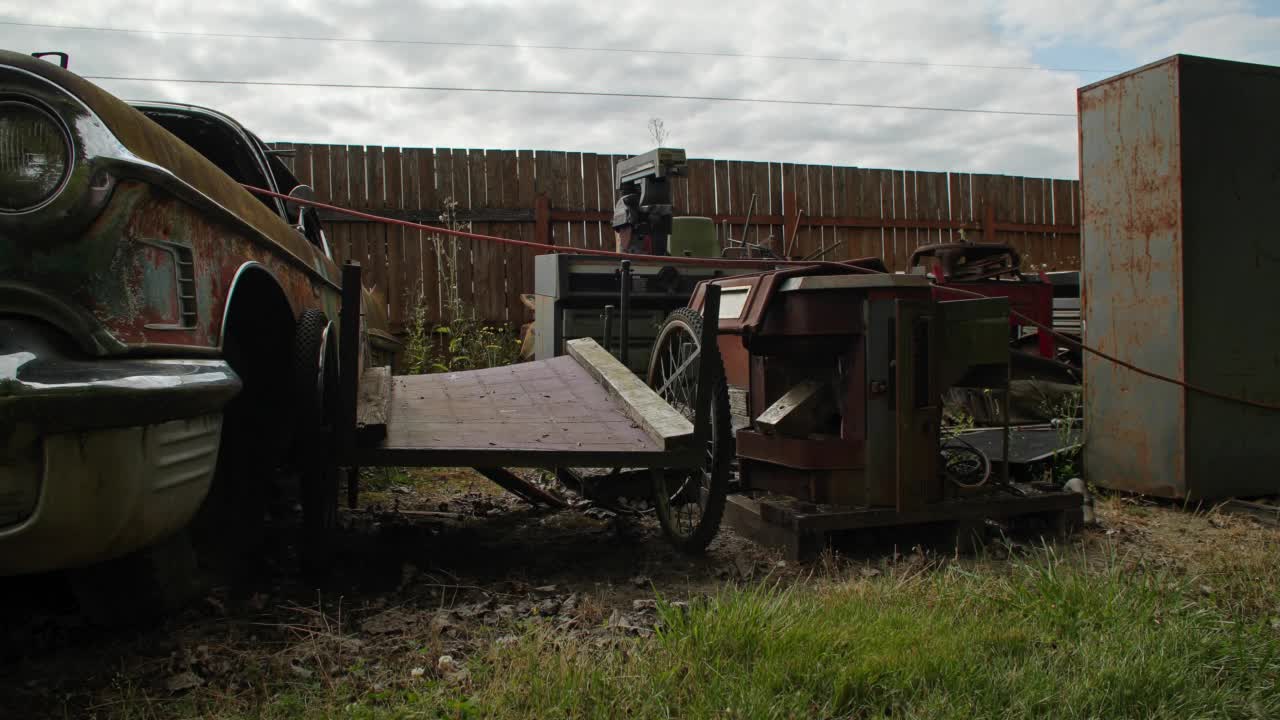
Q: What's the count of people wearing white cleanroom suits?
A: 0